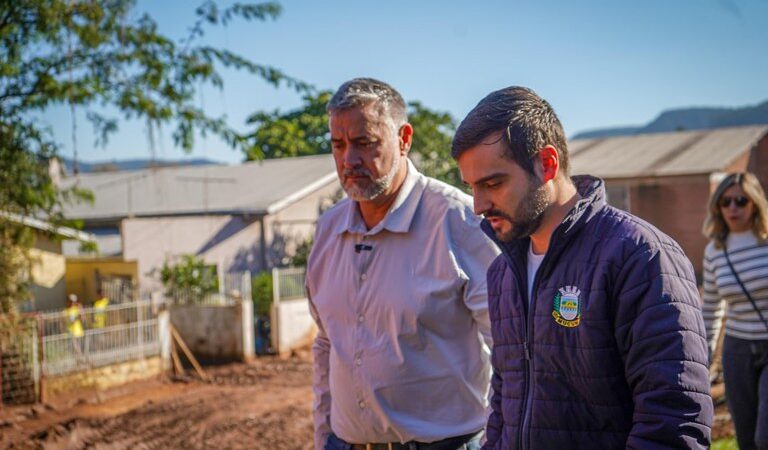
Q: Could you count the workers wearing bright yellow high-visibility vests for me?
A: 2